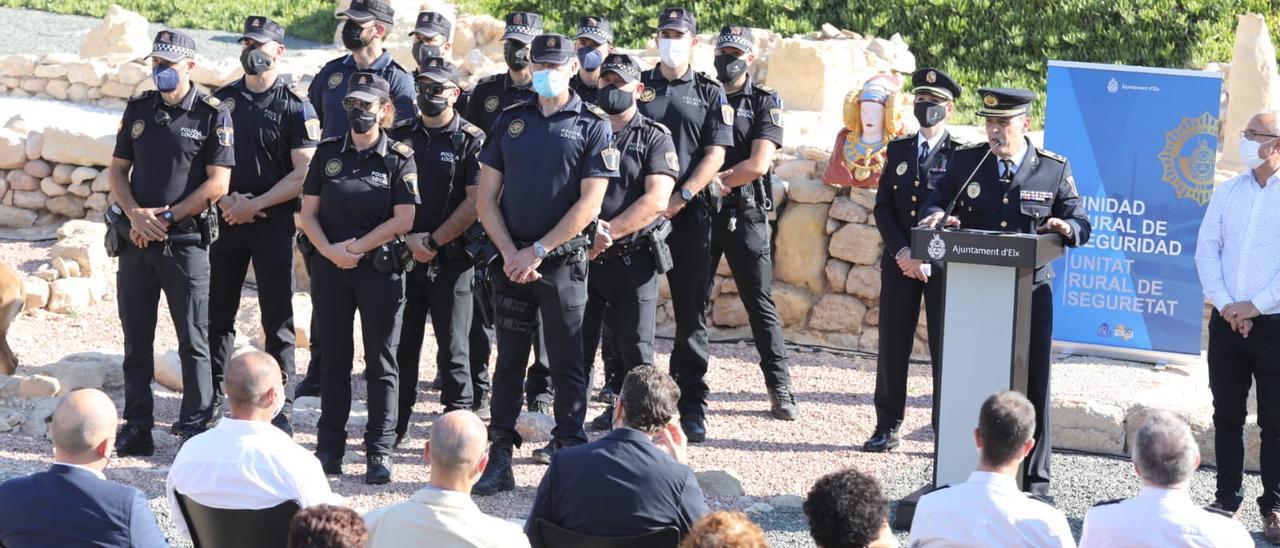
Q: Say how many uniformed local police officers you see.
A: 14